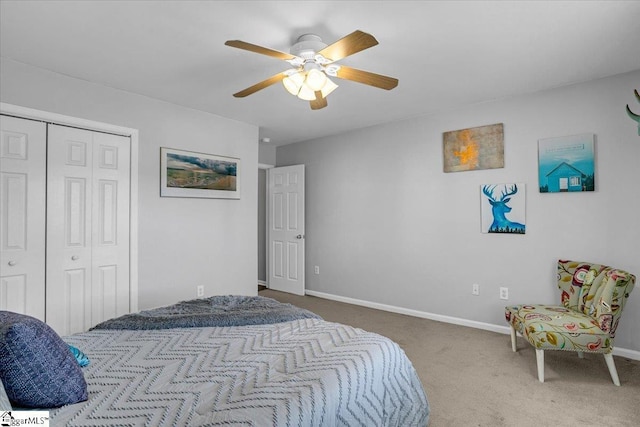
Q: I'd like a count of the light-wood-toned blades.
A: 5